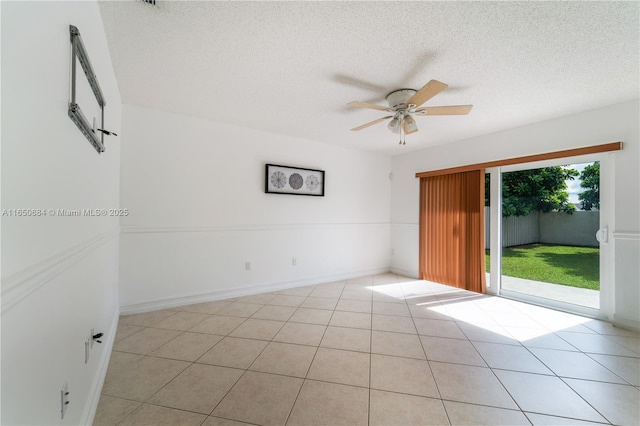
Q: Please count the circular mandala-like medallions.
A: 3